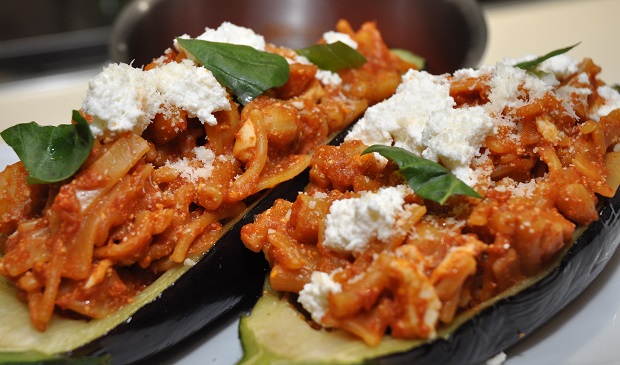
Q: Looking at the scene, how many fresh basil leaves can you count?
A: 5